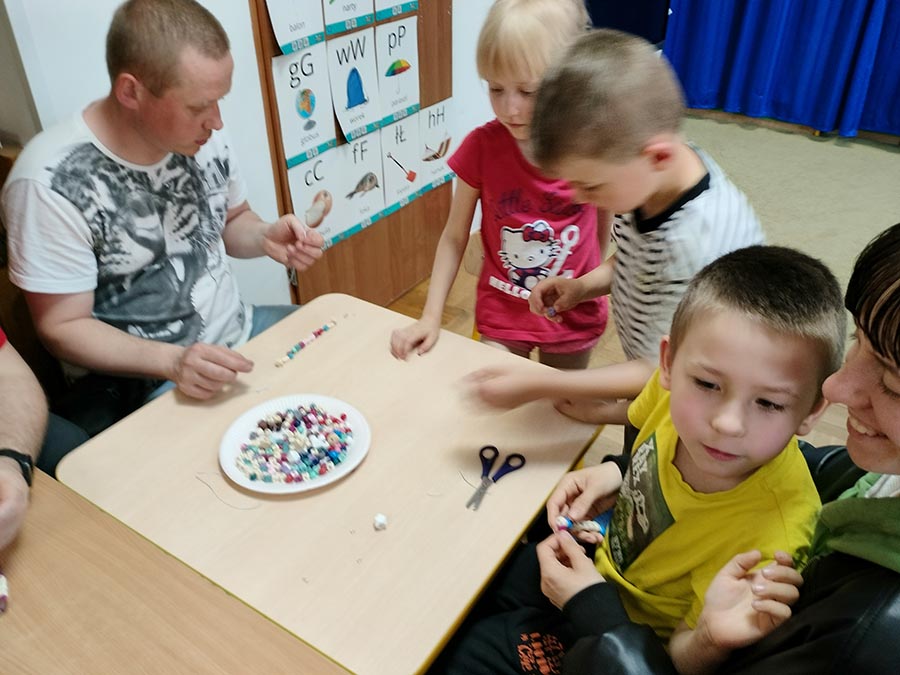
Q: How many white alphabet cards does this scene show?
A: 10